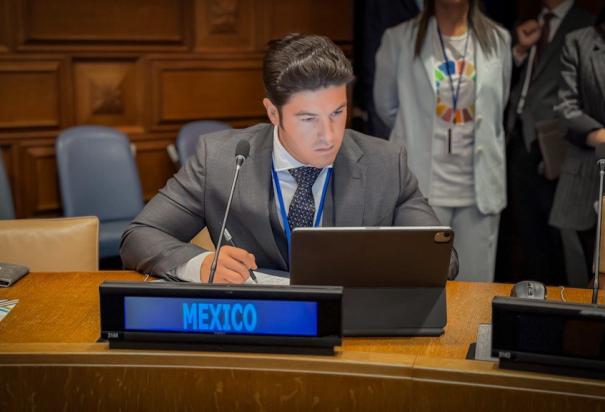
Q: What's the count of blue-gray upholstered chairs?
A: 3